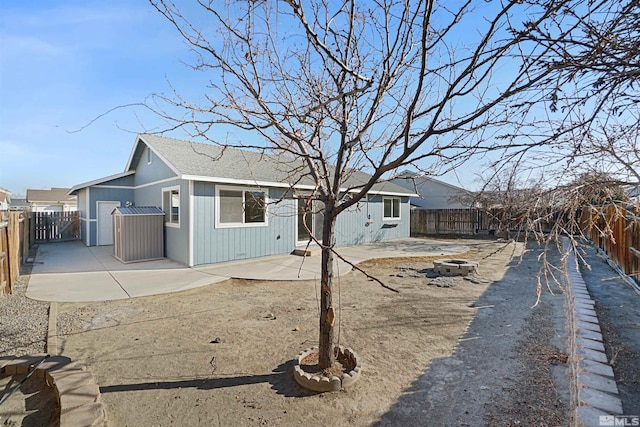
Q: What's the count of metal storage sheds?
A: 1